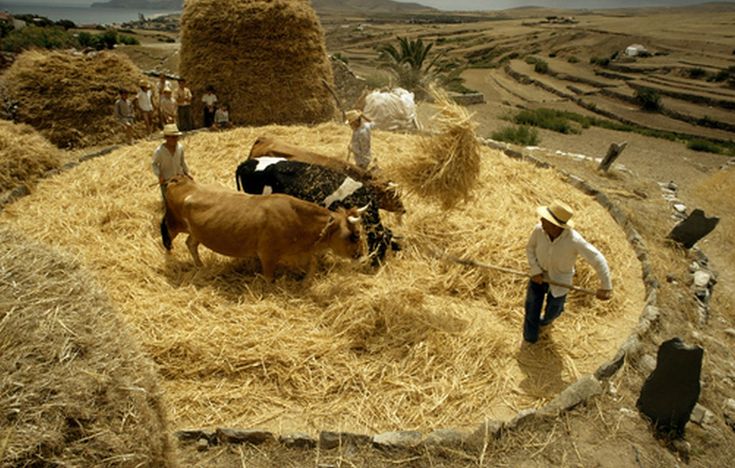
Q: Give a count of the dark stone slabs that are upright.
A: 3